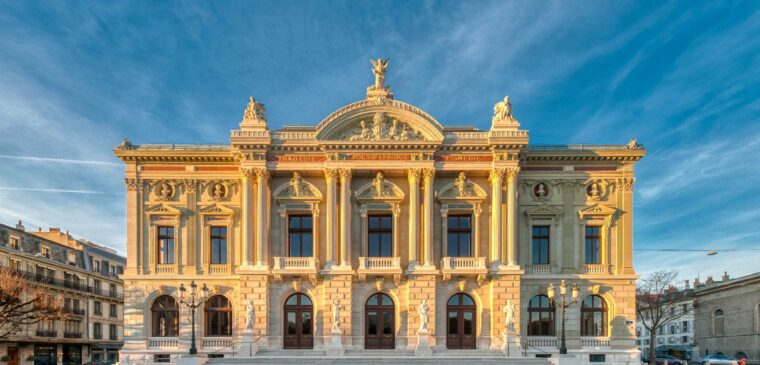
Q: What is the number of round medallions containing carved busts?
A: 4